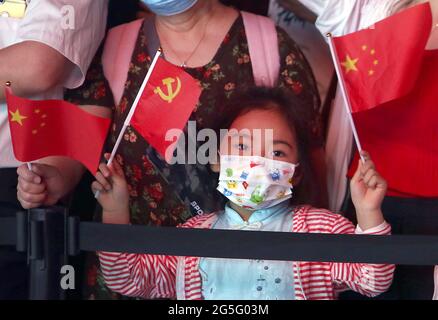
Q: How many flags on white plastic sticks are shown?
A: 3